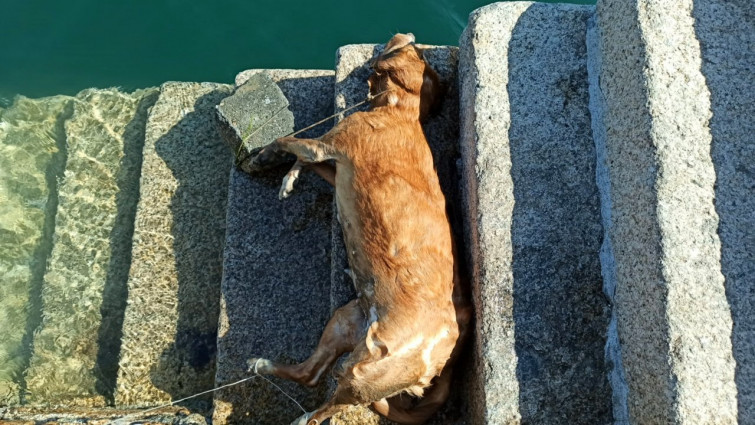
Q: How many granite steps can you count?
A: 7